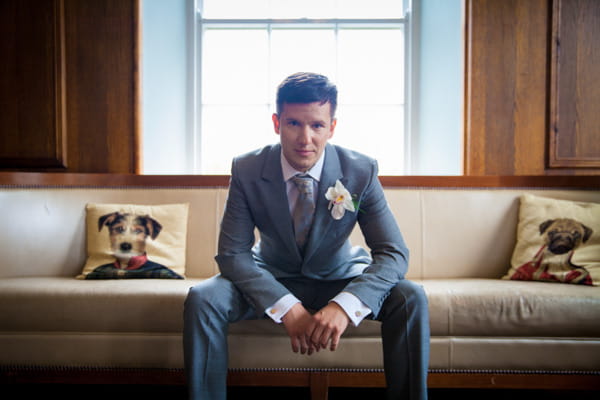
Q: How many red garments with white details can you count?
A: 1